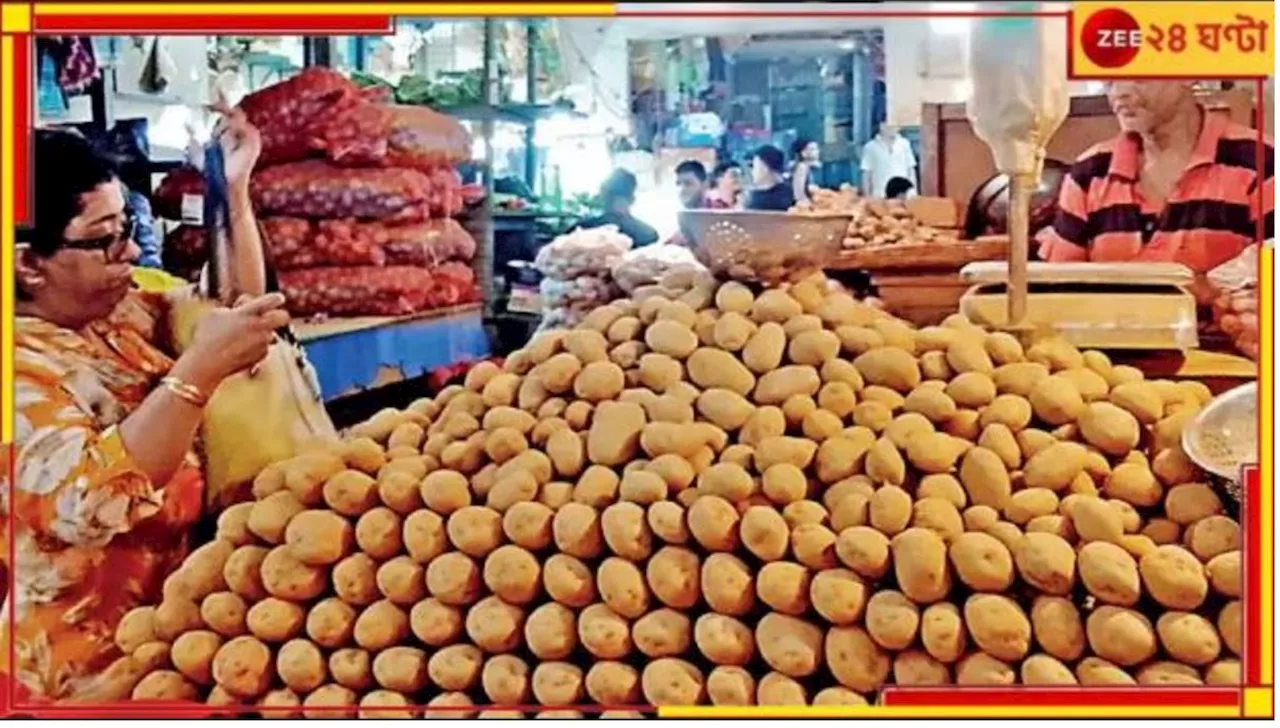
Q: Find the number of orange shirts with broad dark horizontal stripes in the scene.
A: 1